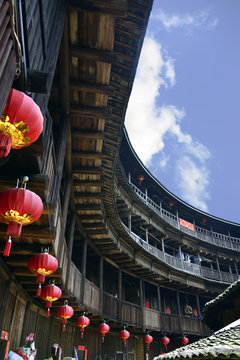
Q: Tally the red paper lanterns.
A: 14